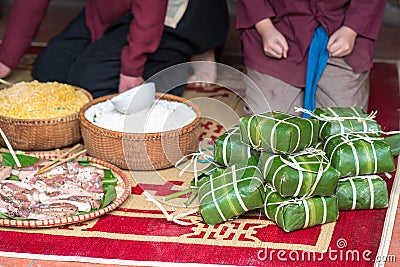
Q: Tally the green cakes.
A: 8